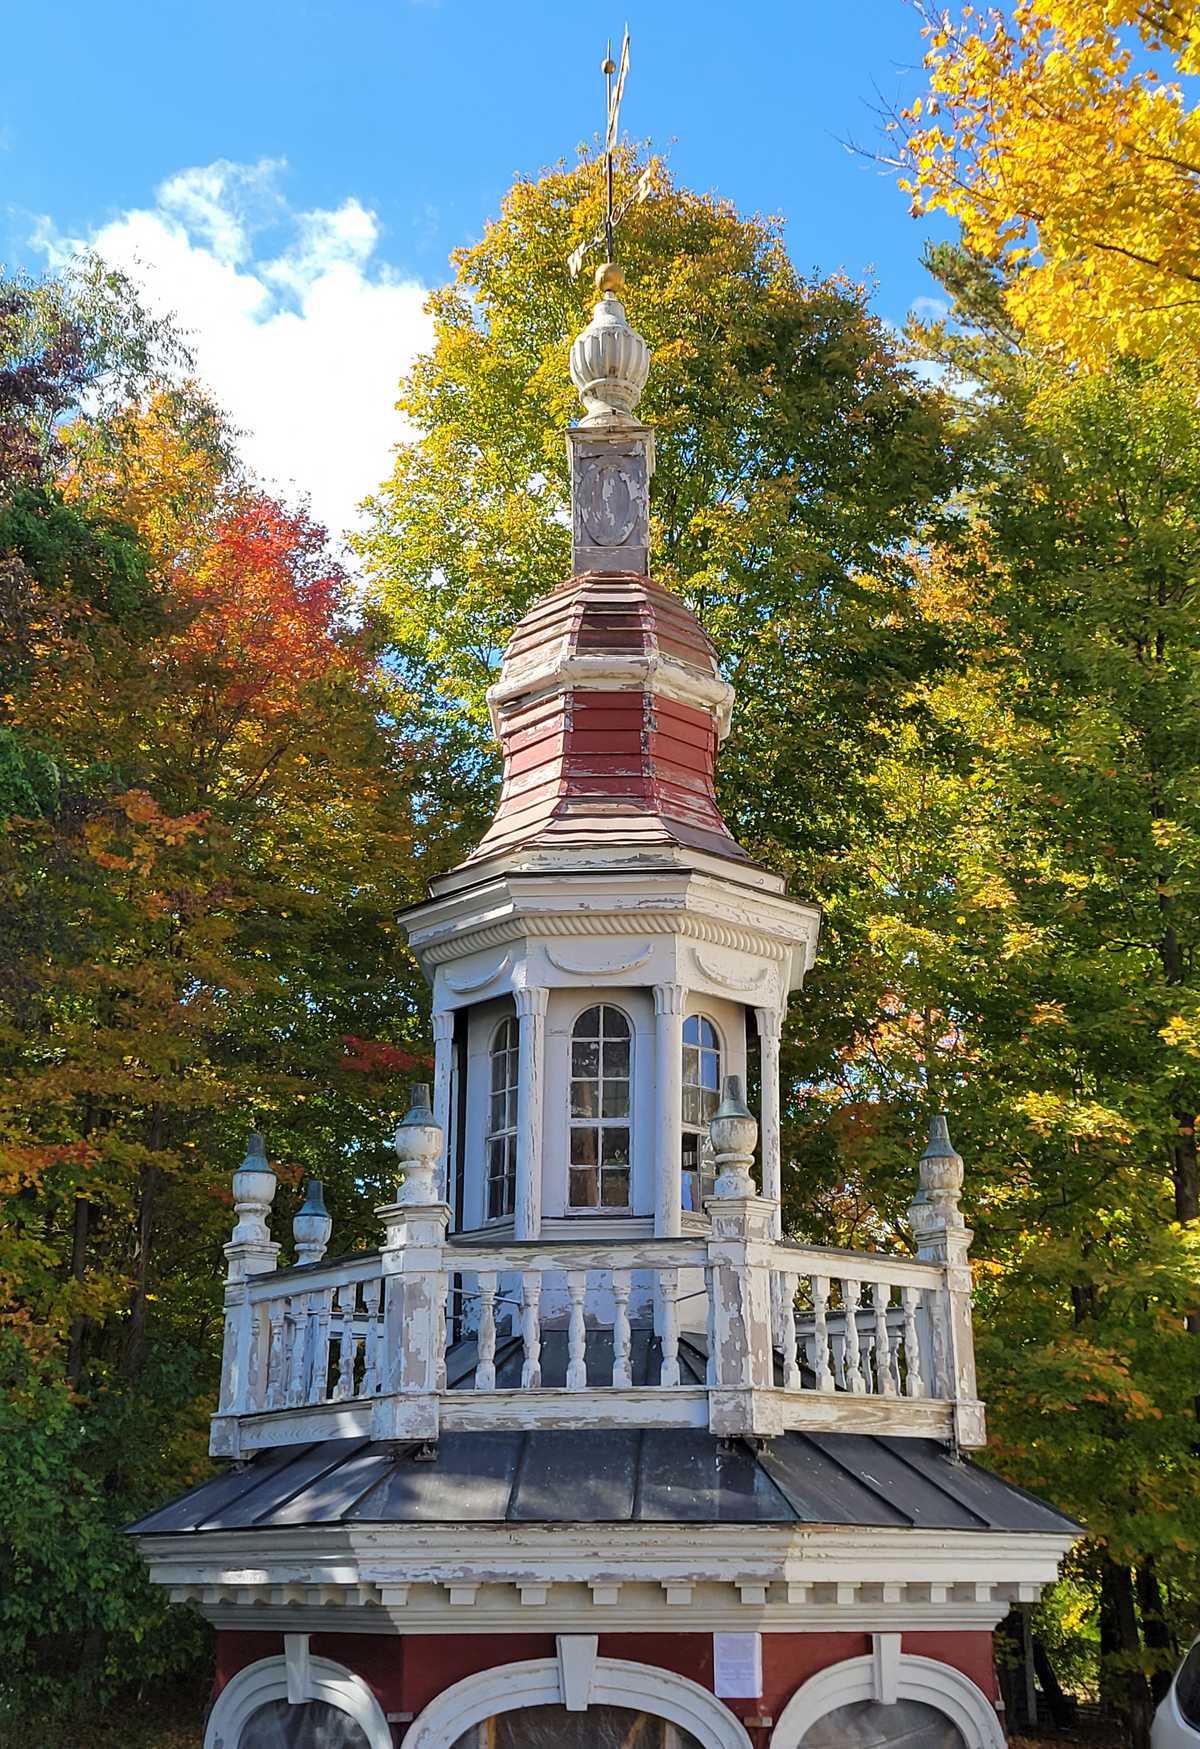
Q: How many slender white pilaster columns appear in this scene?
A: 4